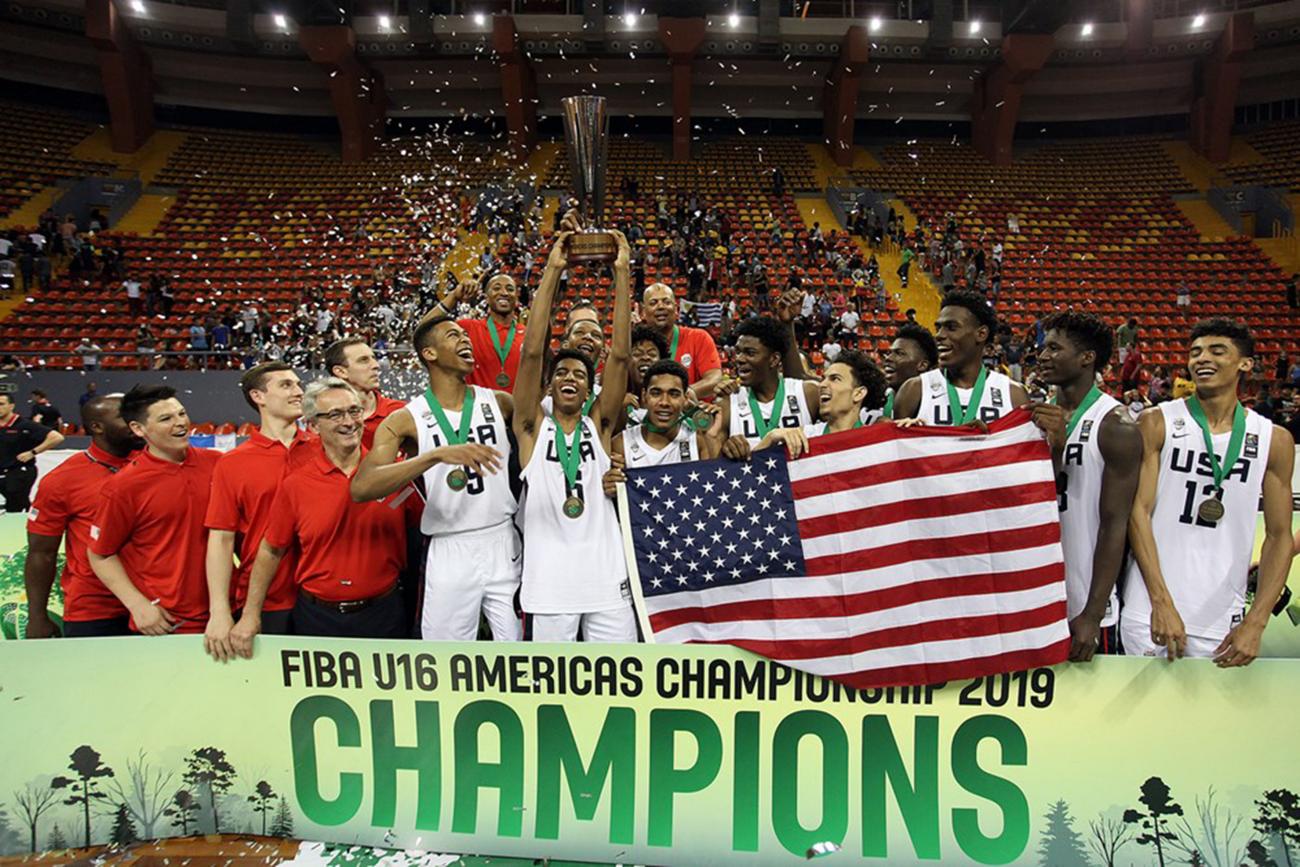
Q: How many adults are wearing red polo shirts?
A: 7